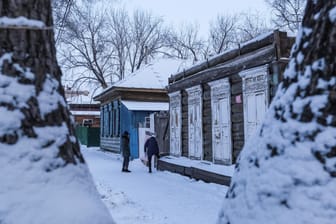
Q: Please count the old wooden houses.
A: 2